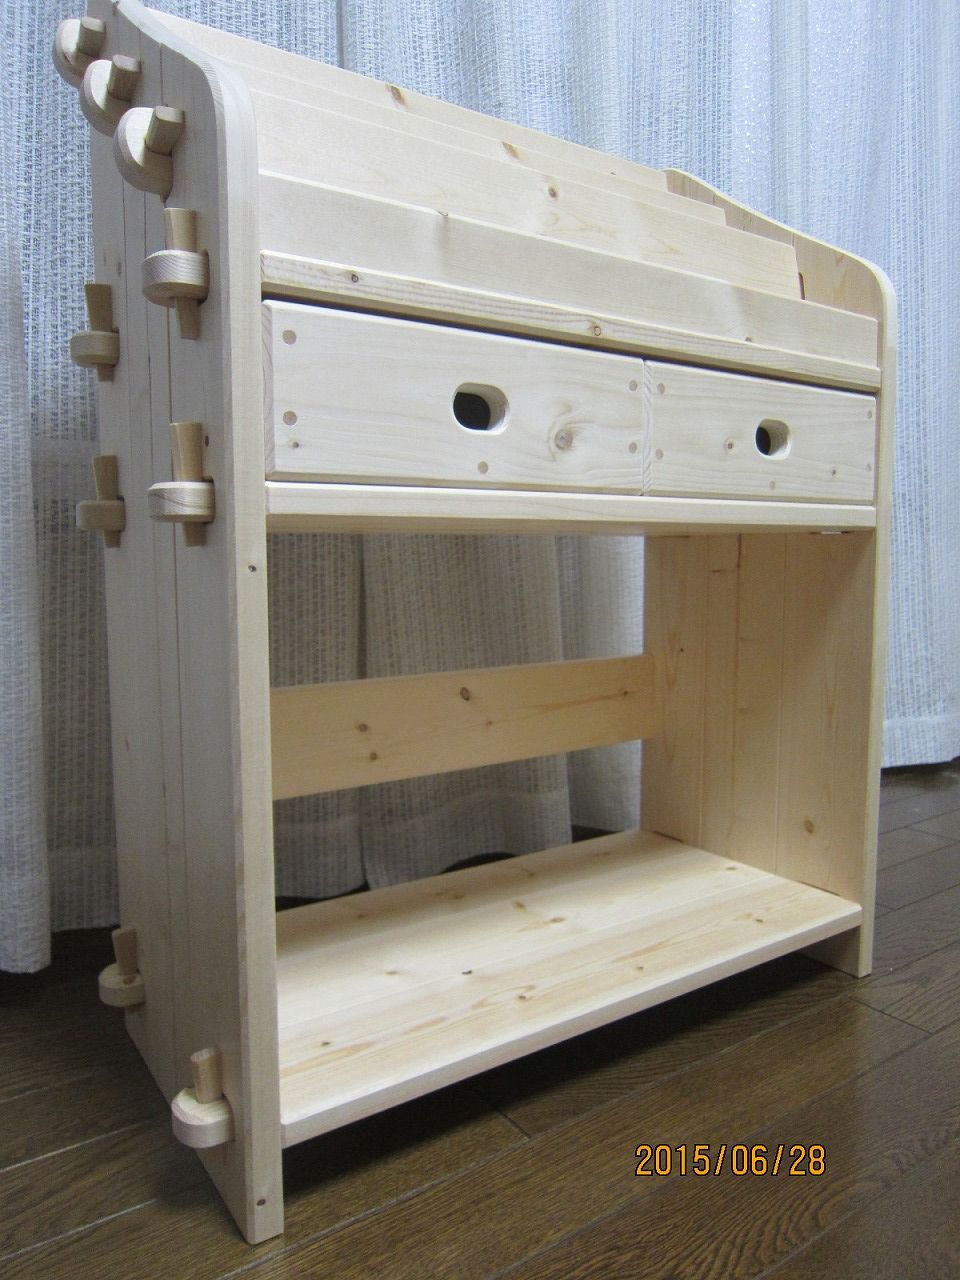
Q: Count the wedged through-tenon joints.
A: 9